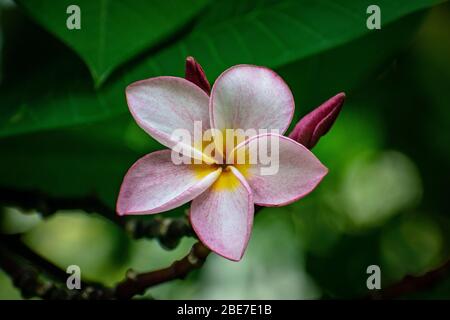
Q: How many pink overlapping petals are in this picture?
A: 5